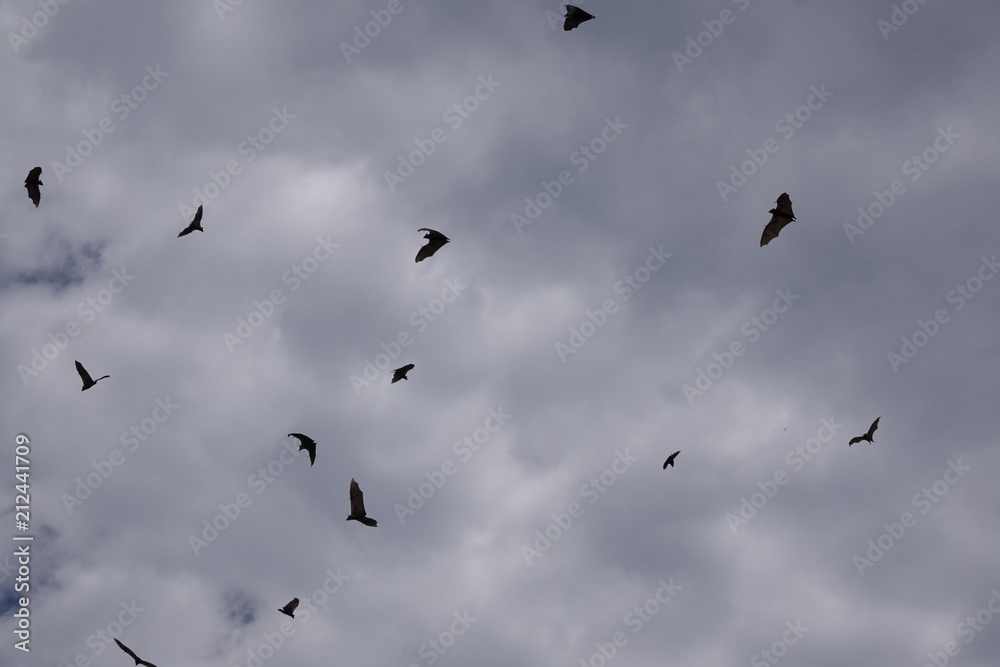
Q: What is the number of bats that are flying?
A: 13